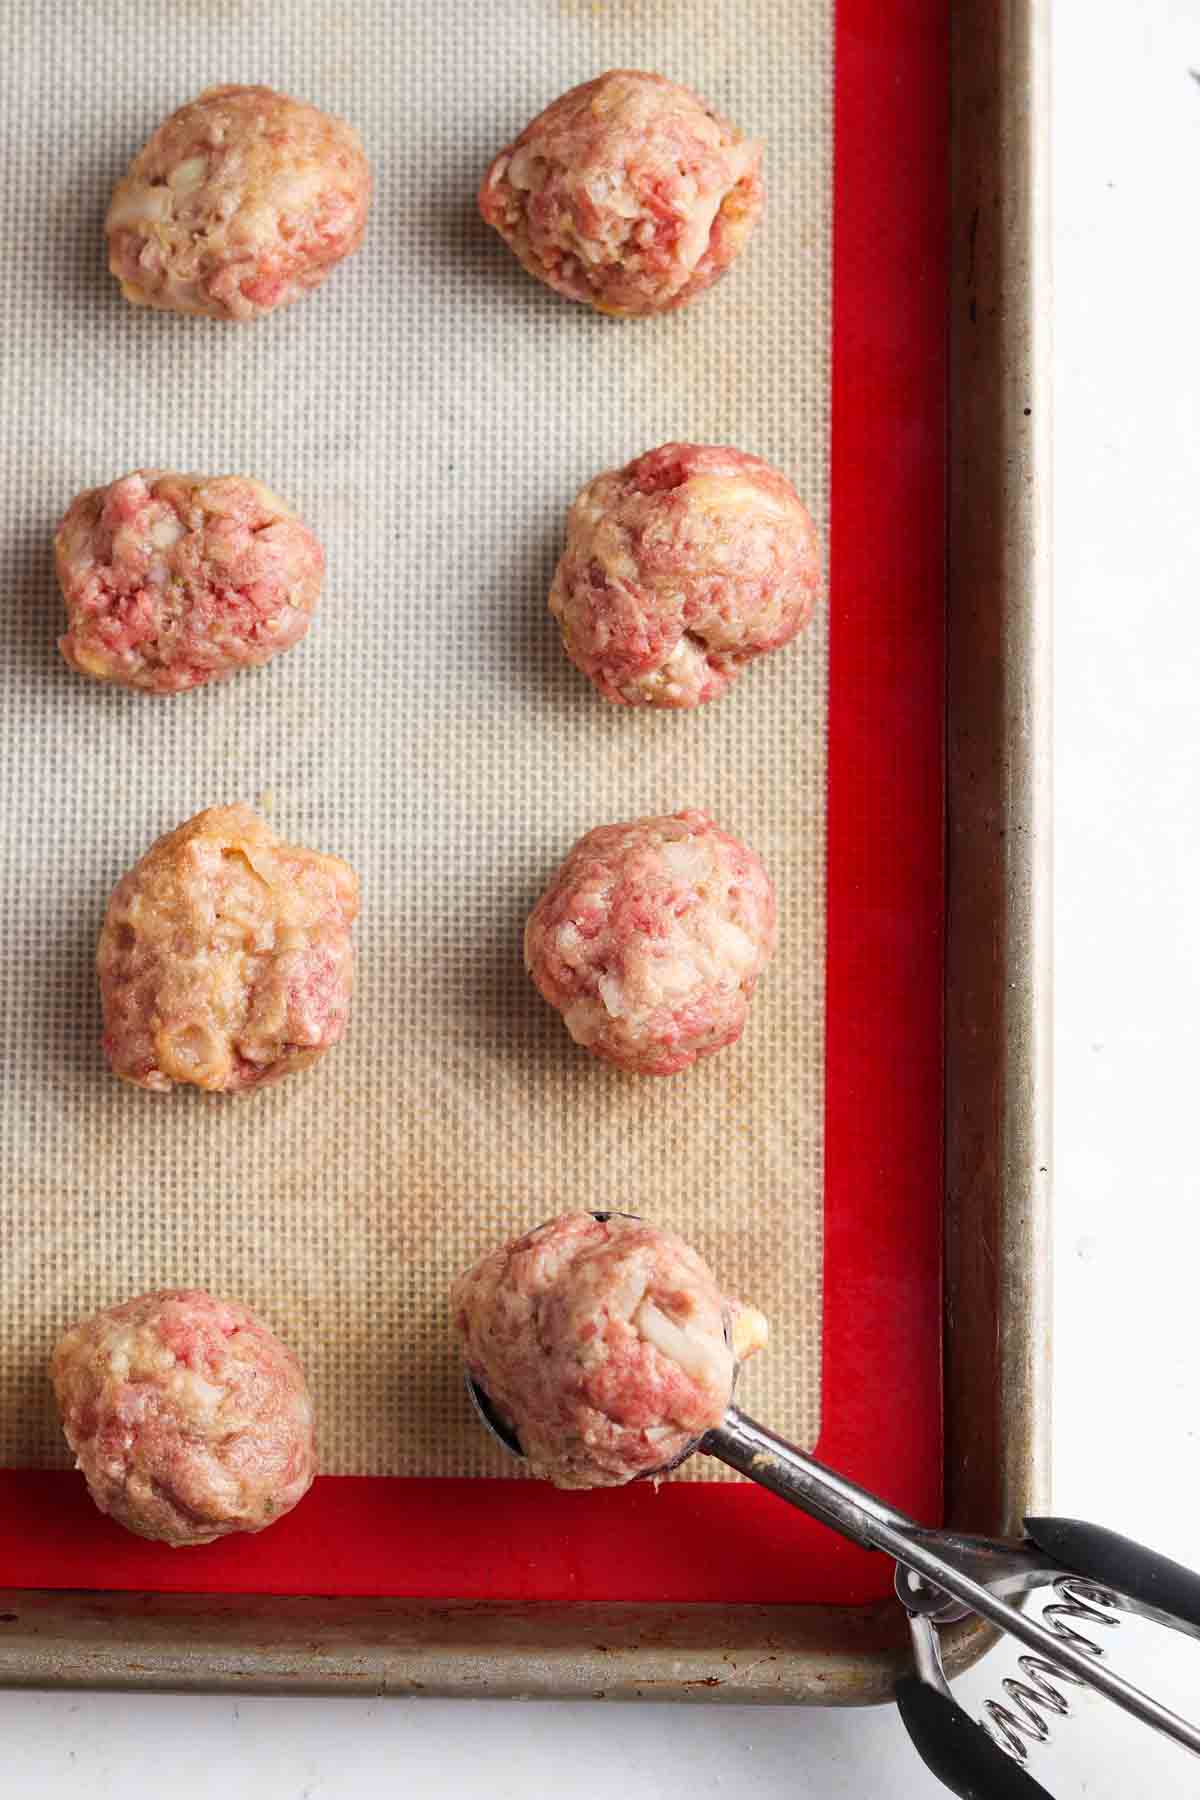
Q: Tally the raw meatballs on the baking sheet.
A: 8